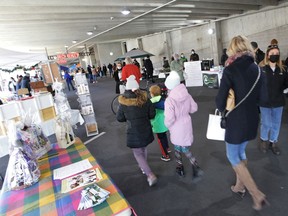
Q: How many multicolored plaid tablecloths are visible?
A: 1